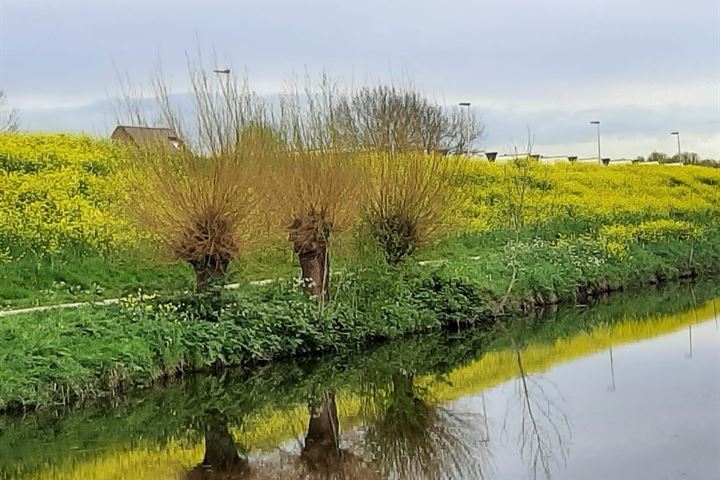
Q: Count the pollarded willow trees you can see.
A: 3